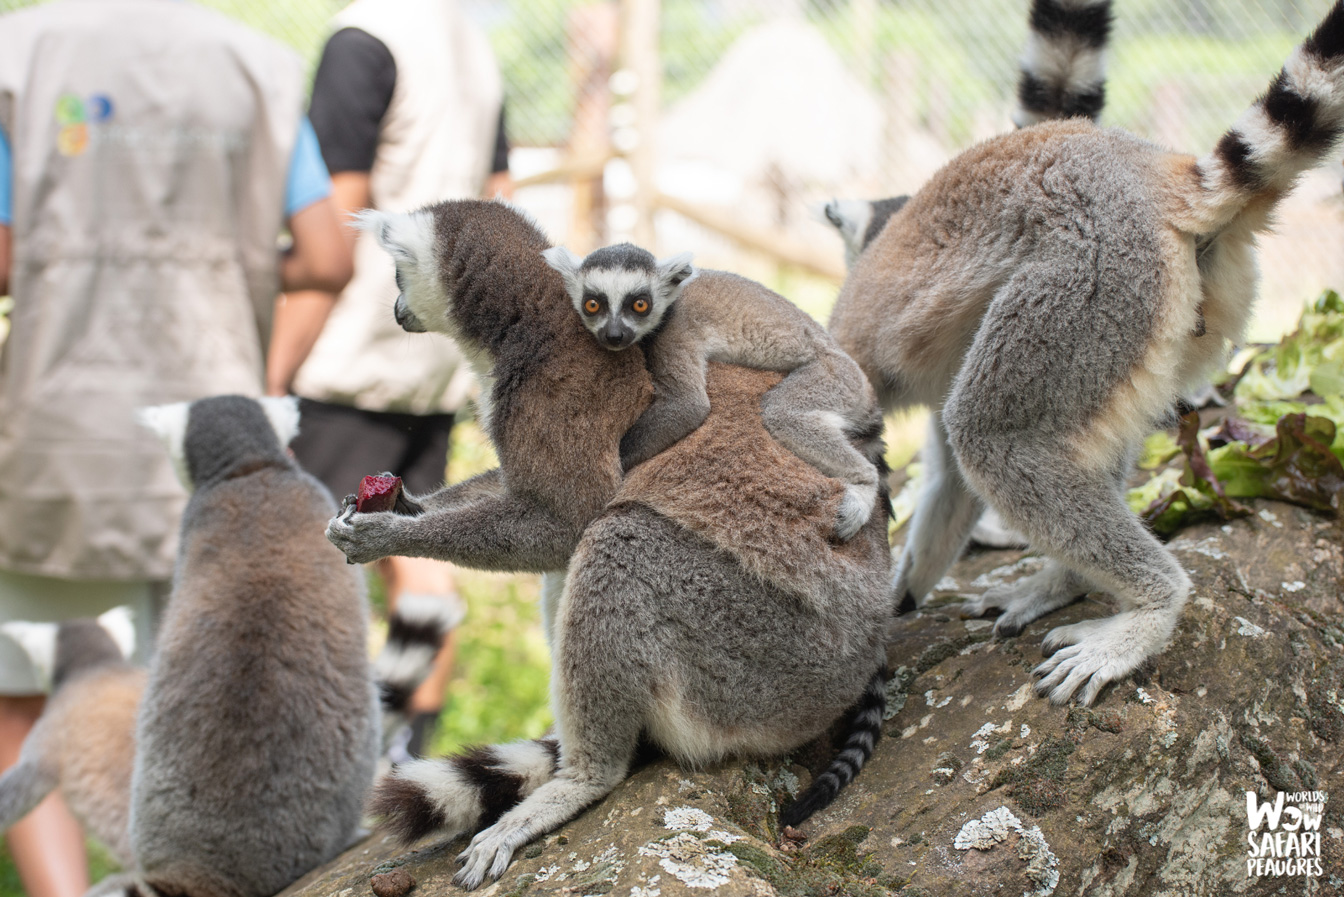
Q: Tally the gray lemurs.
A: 6